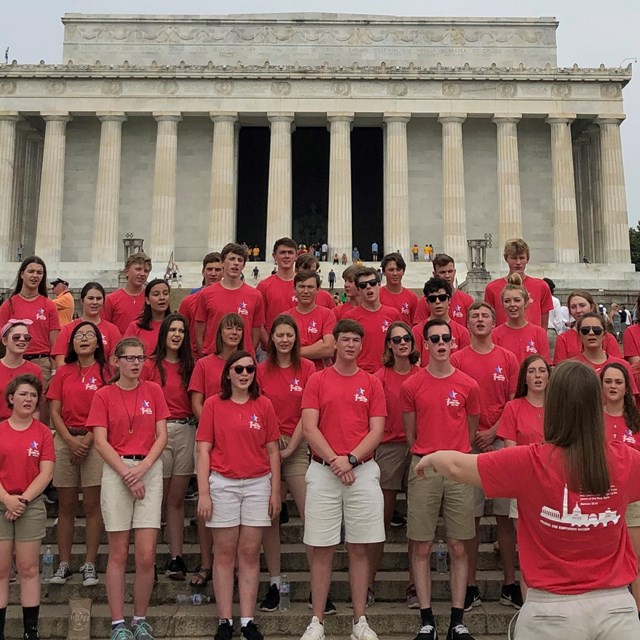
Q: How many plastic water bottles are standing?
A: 3